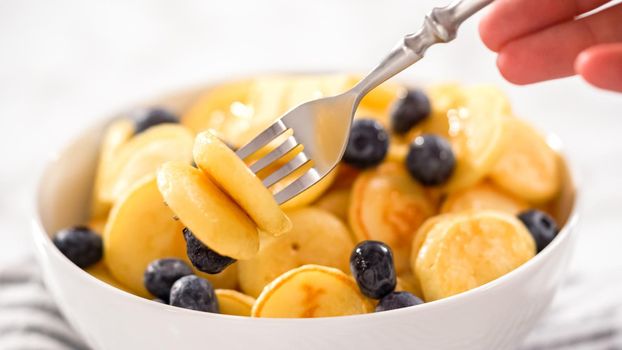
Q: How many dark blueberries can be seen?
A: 11